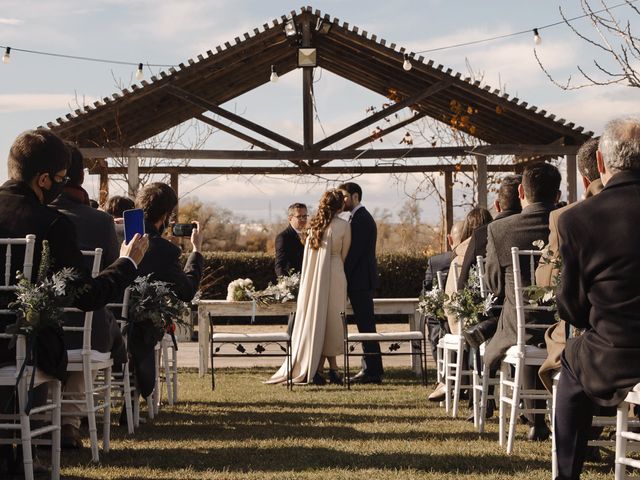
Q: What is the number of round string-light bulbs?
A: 5